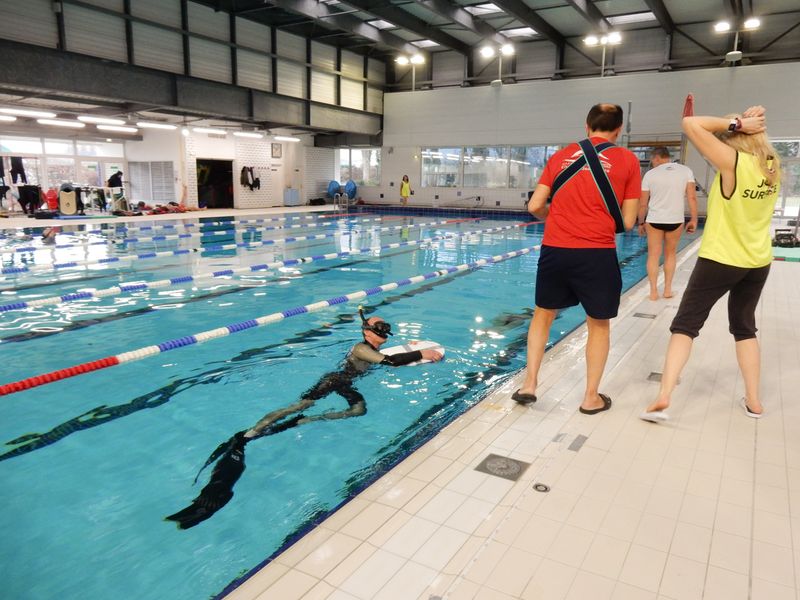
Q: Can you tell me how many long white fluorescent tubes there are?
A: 9